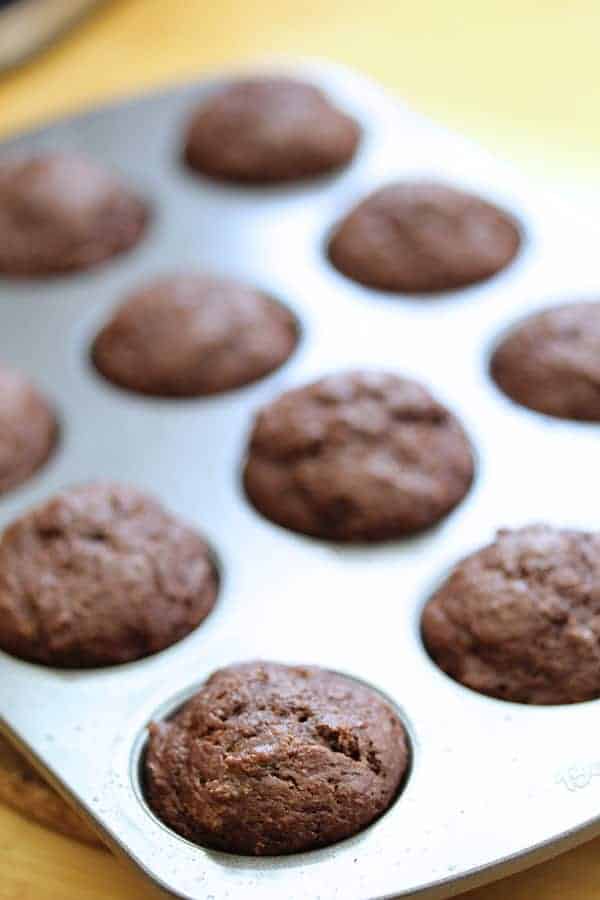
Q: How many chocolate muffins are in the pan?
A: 10